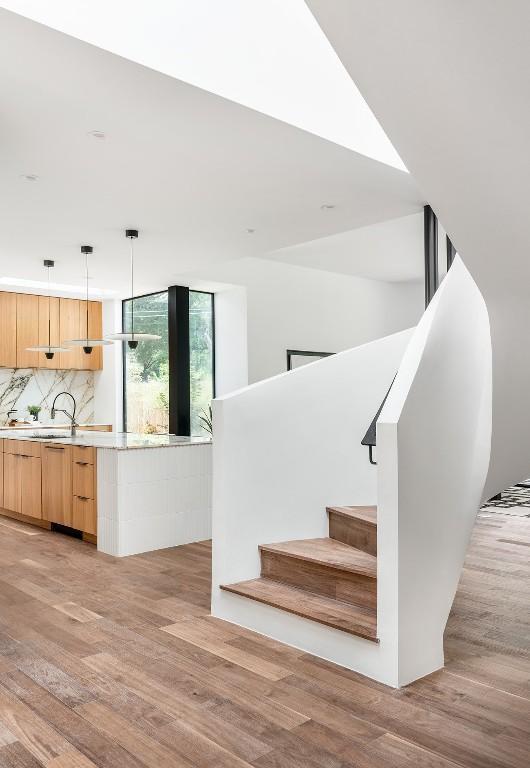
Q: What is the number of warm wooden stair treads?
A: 3